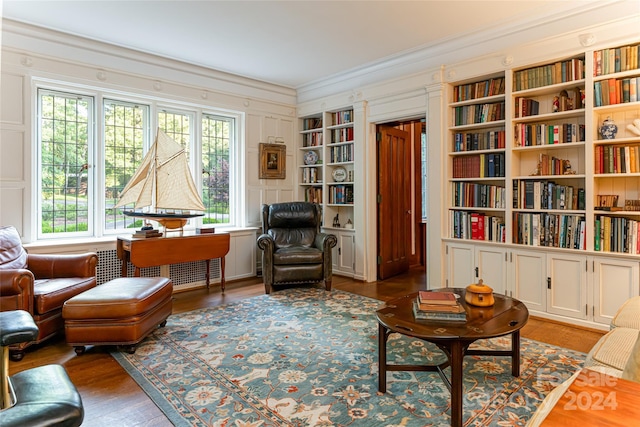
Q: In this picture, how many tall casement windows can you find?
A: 4